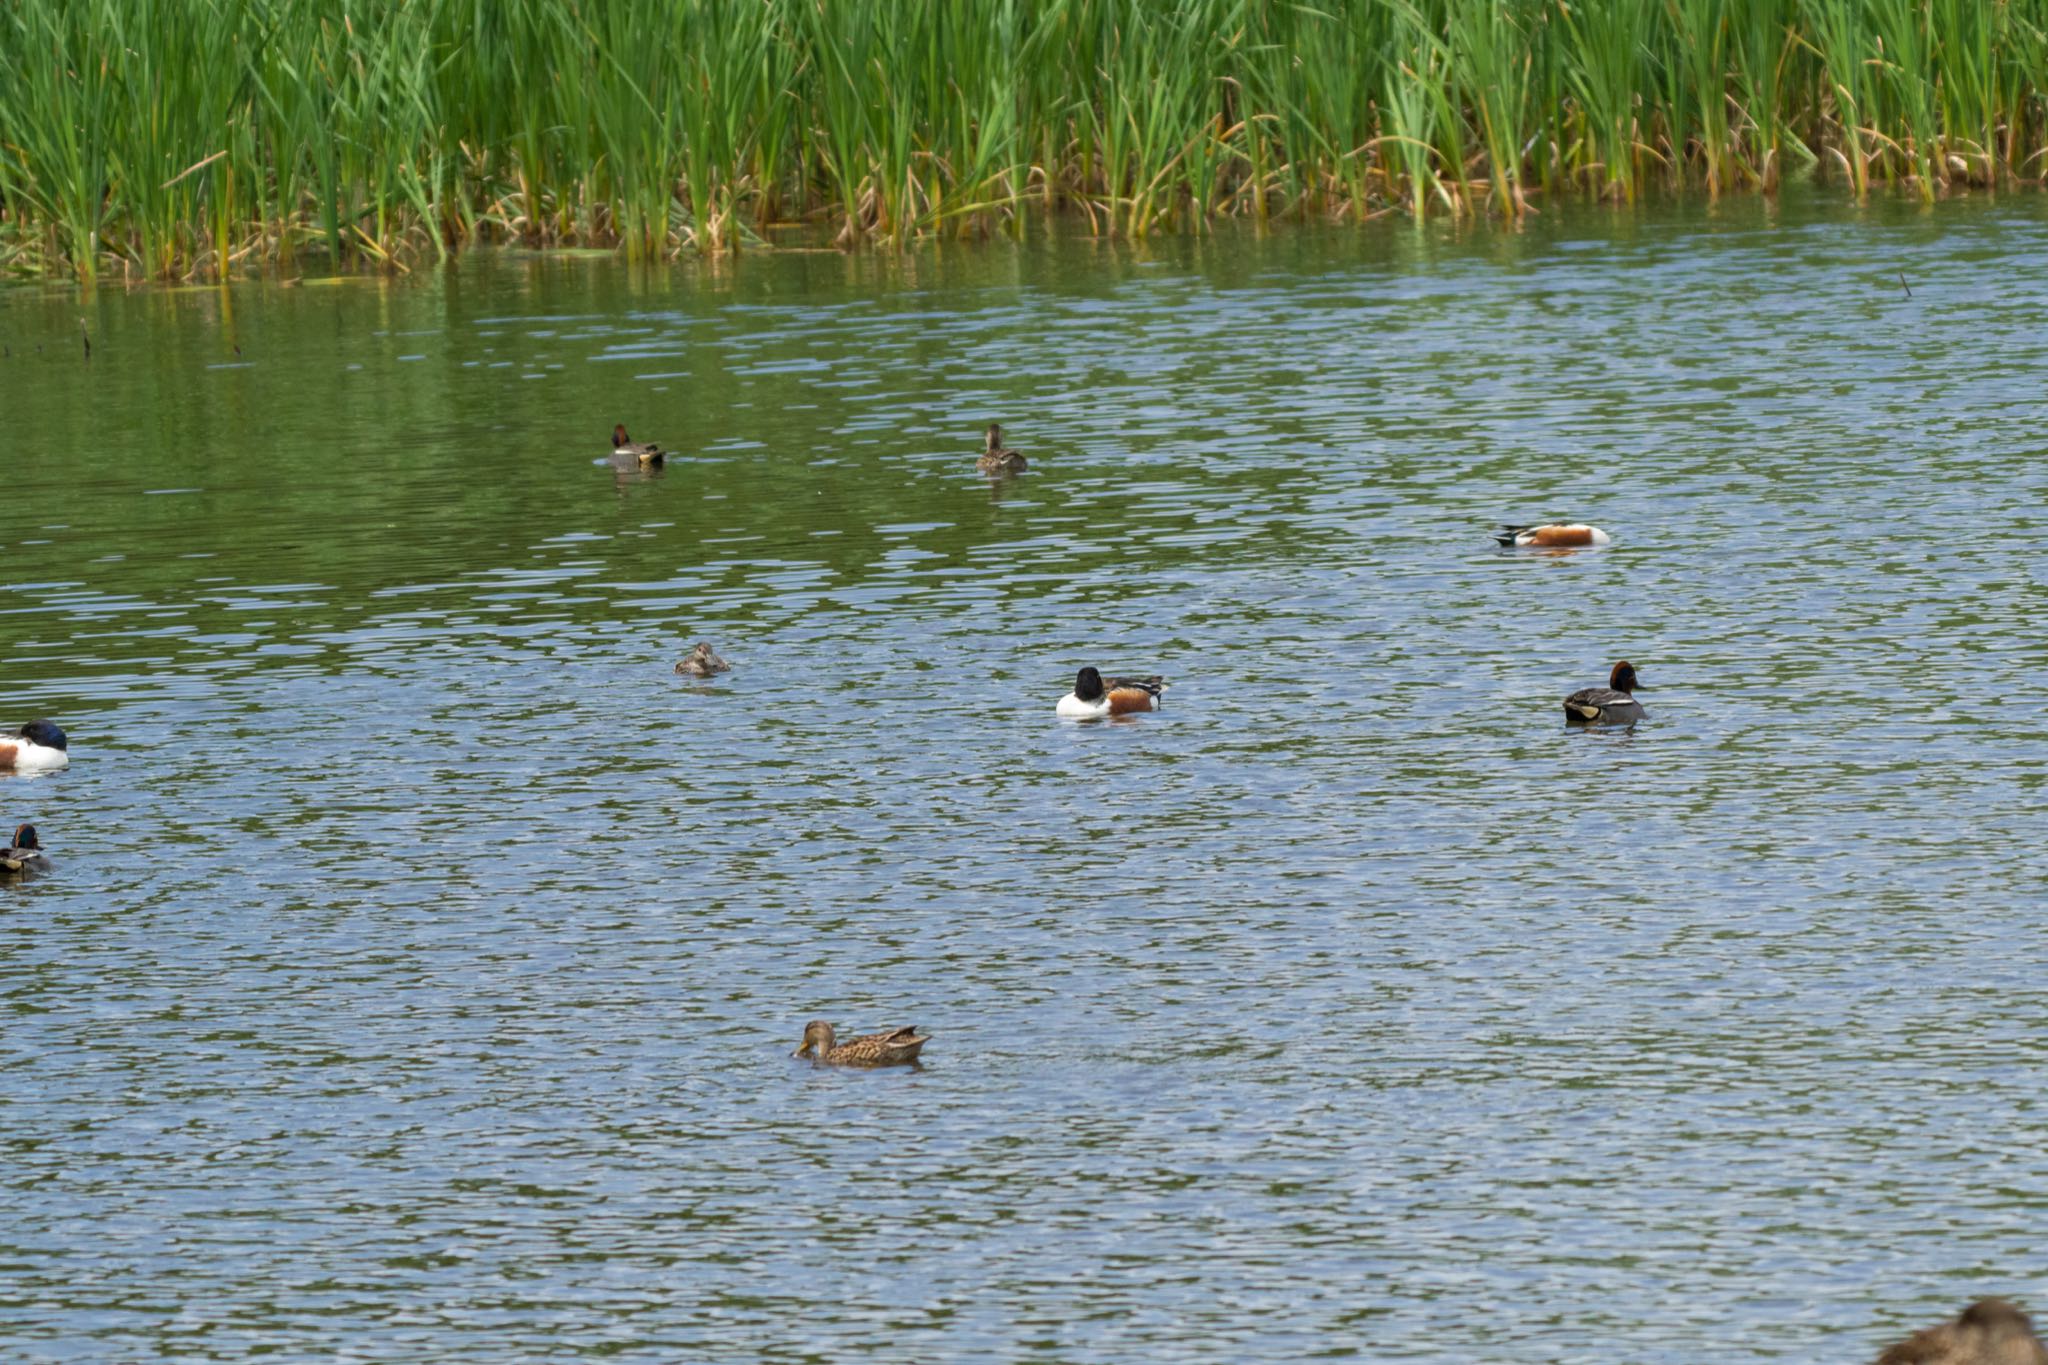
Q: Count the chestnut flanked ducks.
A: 3